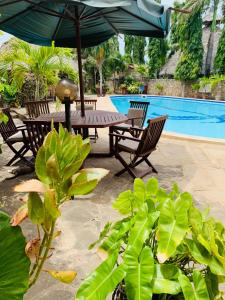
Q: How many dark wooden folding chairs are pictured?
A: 6